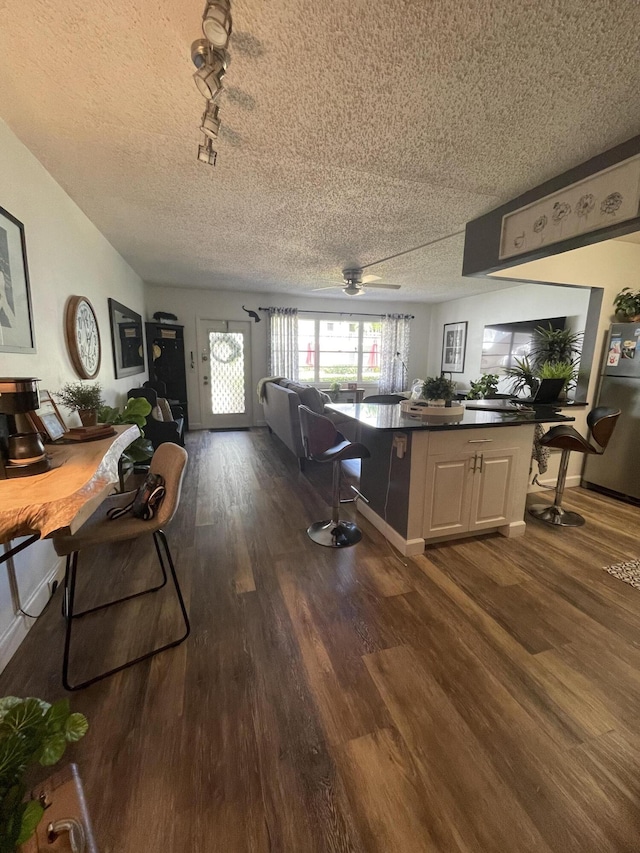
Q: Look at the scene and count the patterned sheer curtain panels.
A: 2